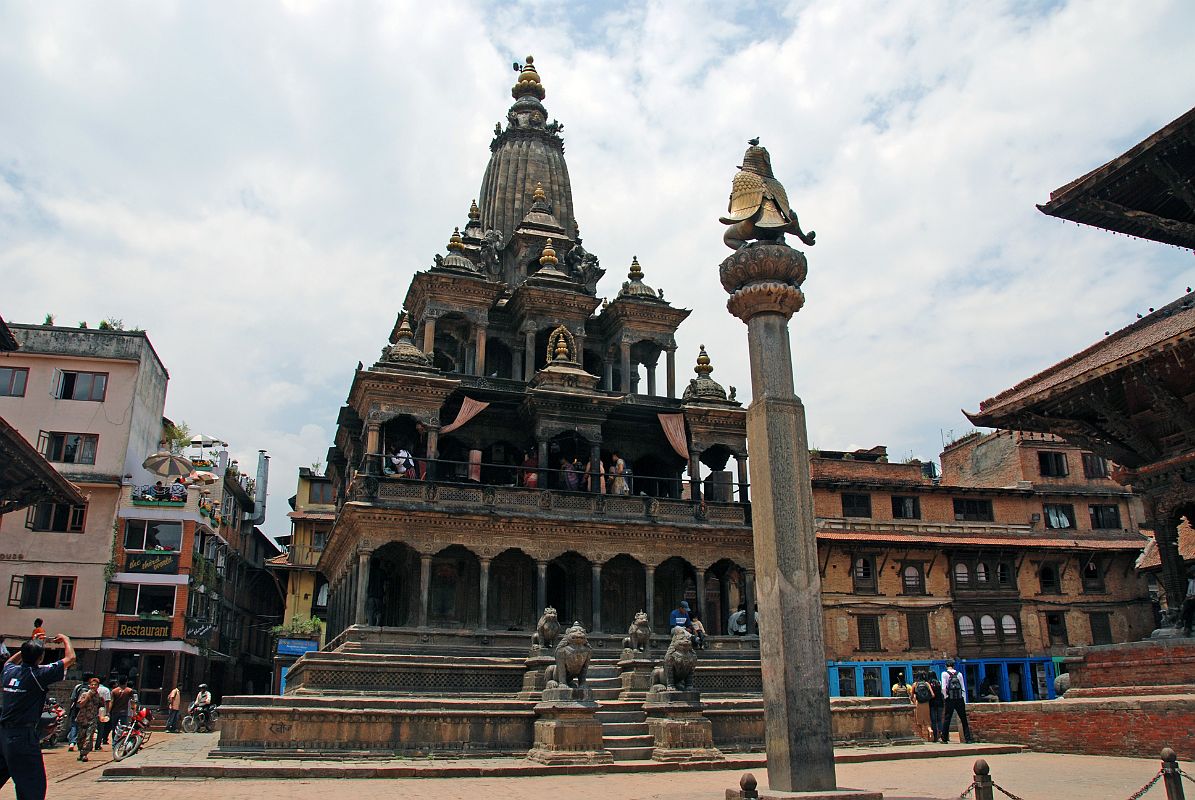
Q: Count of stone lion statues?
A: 4